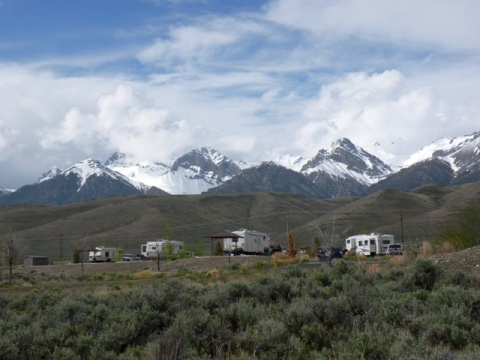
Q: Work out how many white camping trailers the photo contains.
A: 4